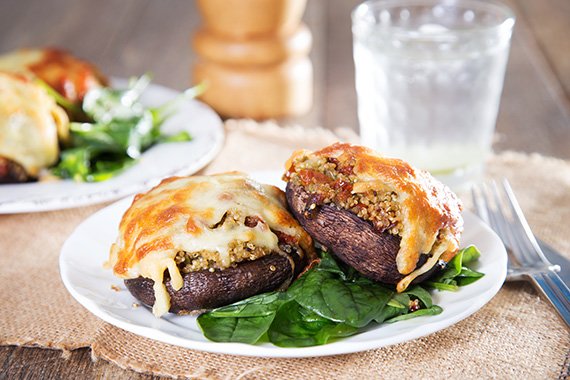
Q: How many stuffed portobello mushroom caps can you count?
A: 4